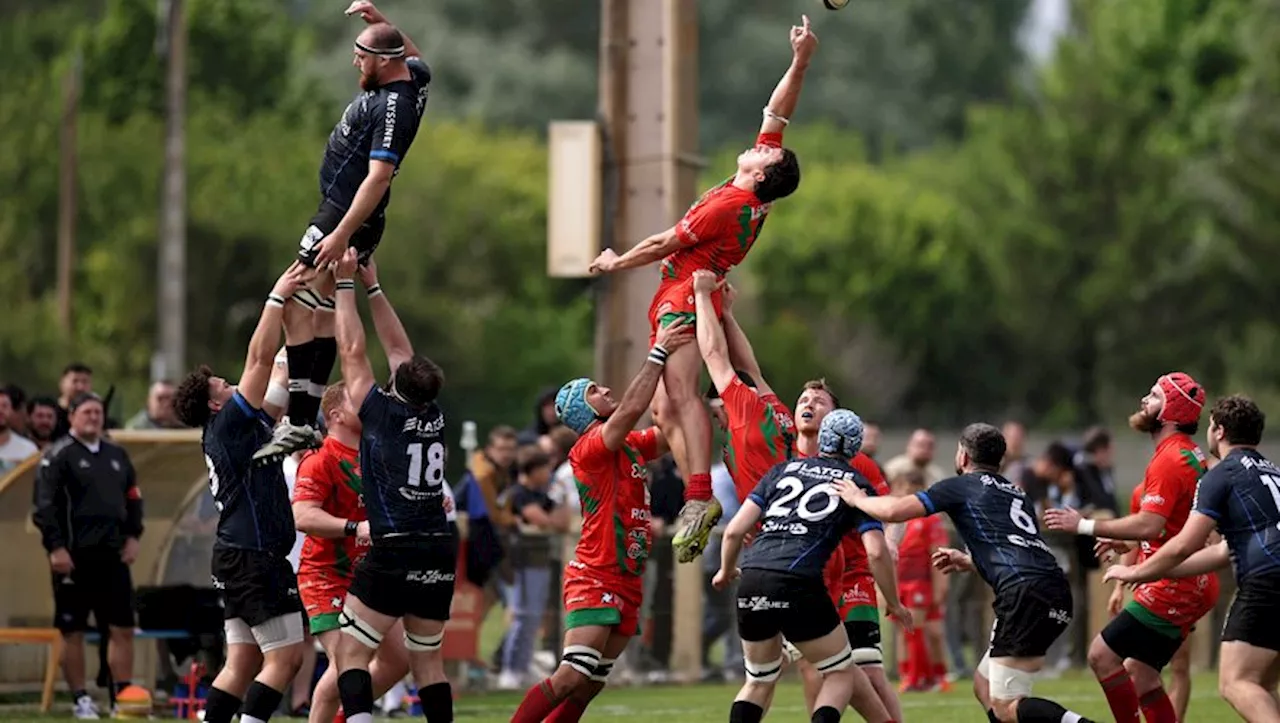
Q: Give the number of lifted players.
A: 2